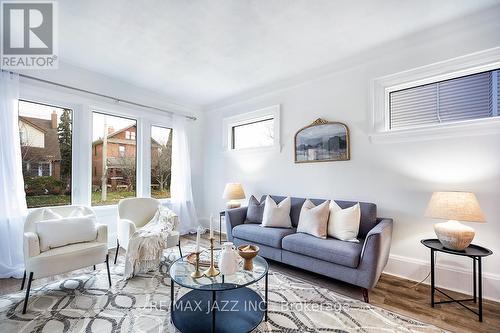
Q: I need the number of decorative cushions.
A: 6